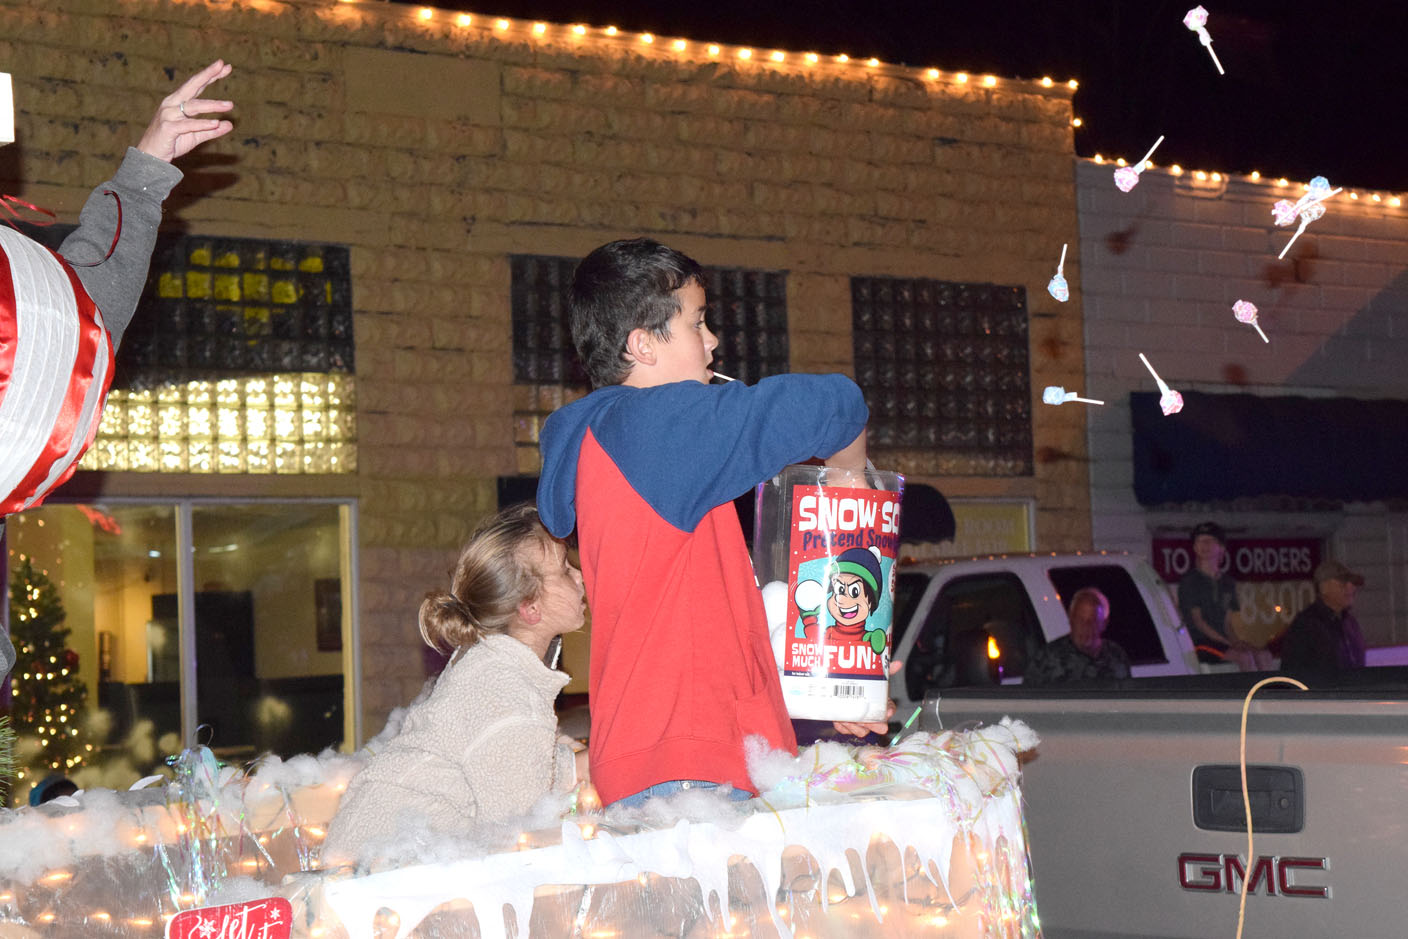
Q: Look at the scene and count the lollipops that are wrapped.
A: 9